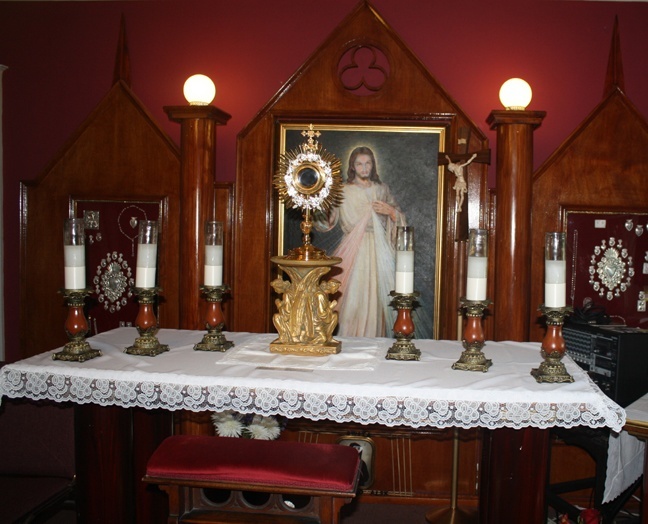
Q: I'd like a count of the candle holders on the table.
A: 6